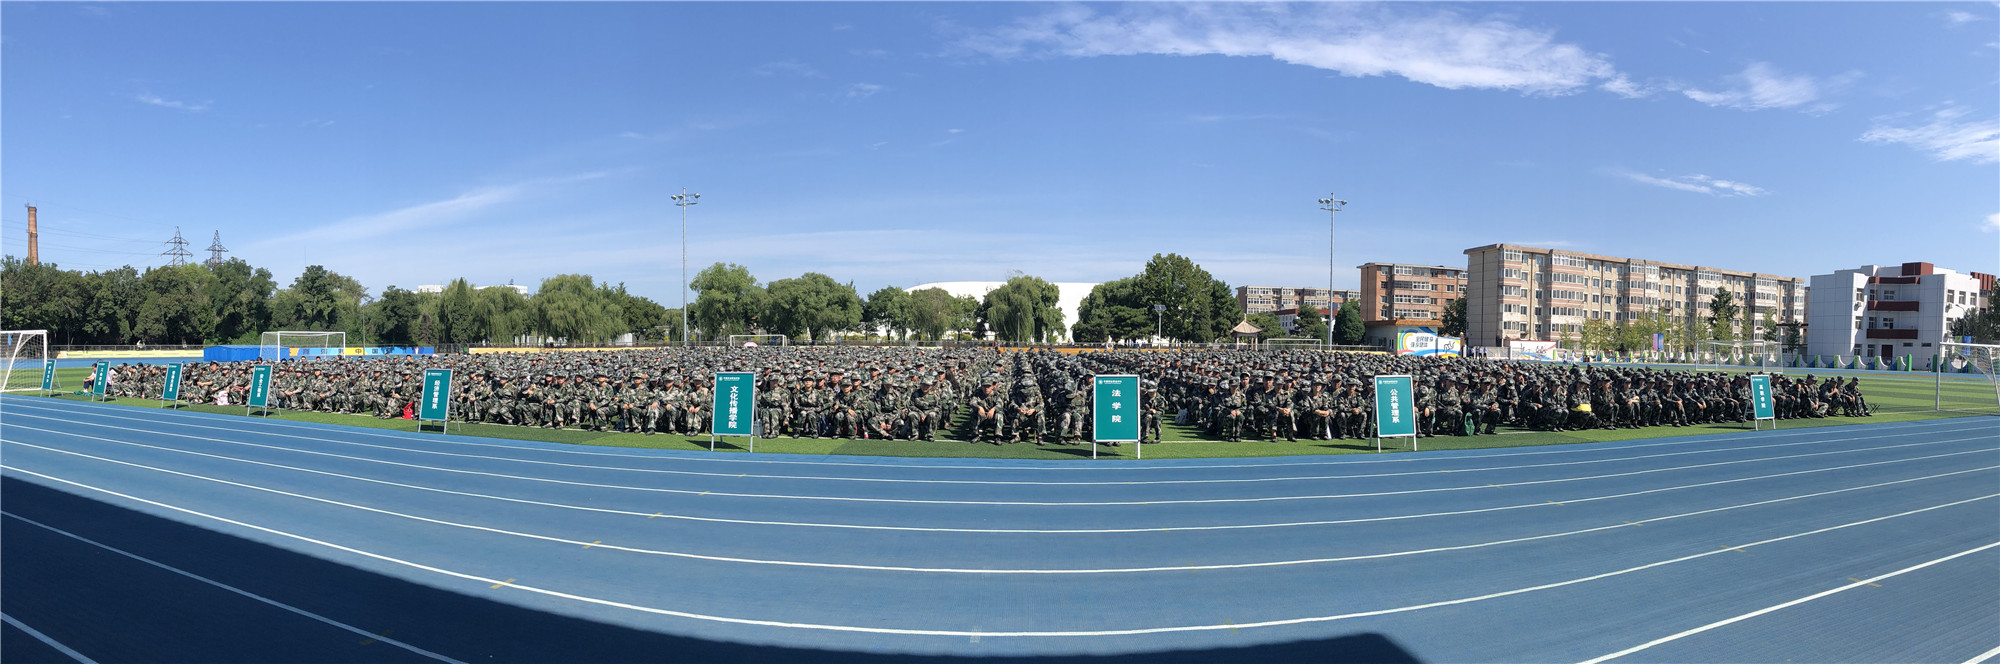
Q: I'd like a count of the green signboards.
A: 9